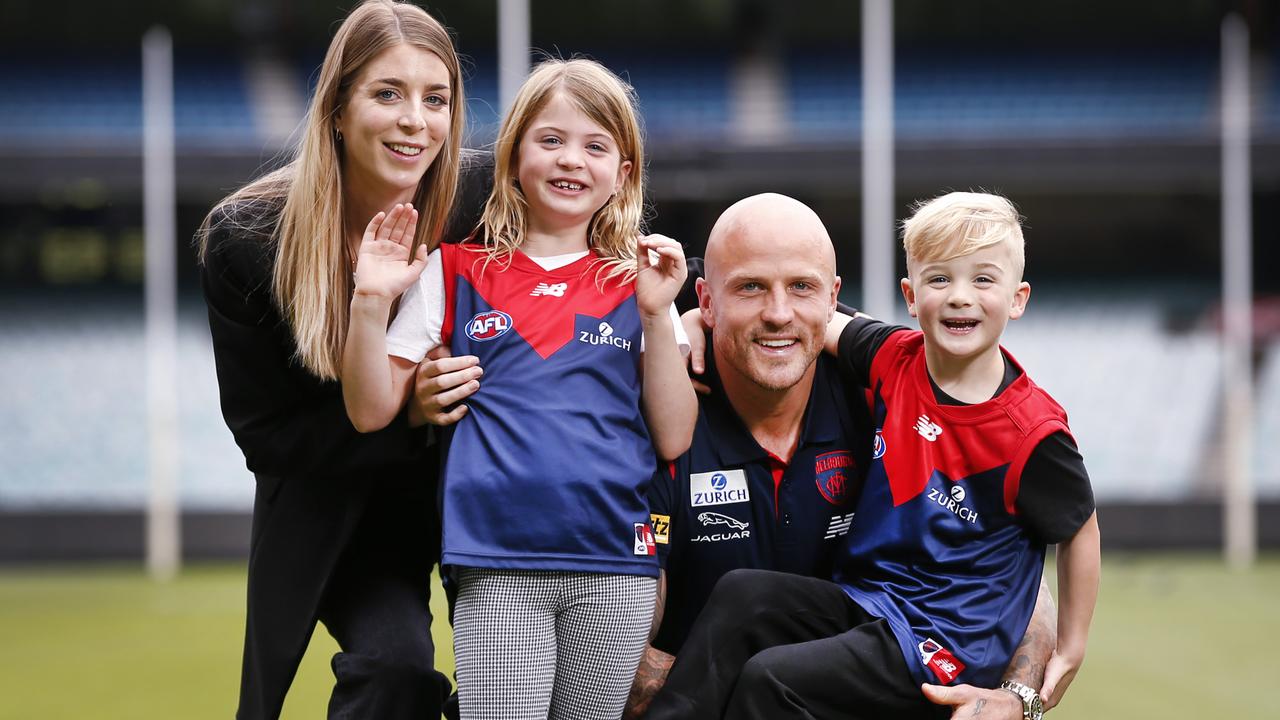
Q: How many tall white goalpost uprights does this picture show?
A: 4